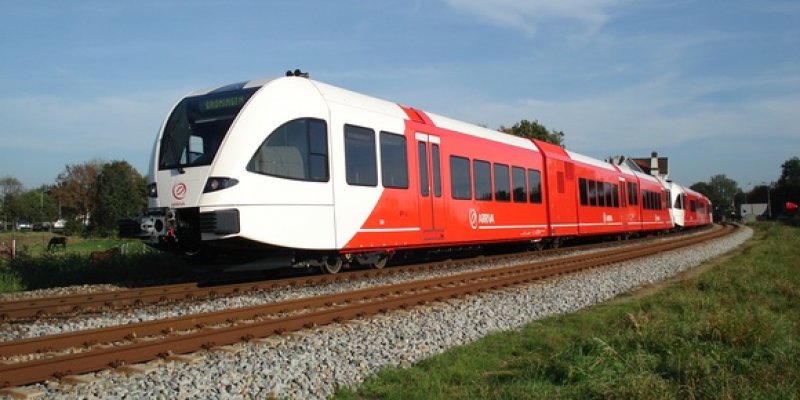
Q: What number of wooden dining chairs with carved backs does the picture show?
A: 0